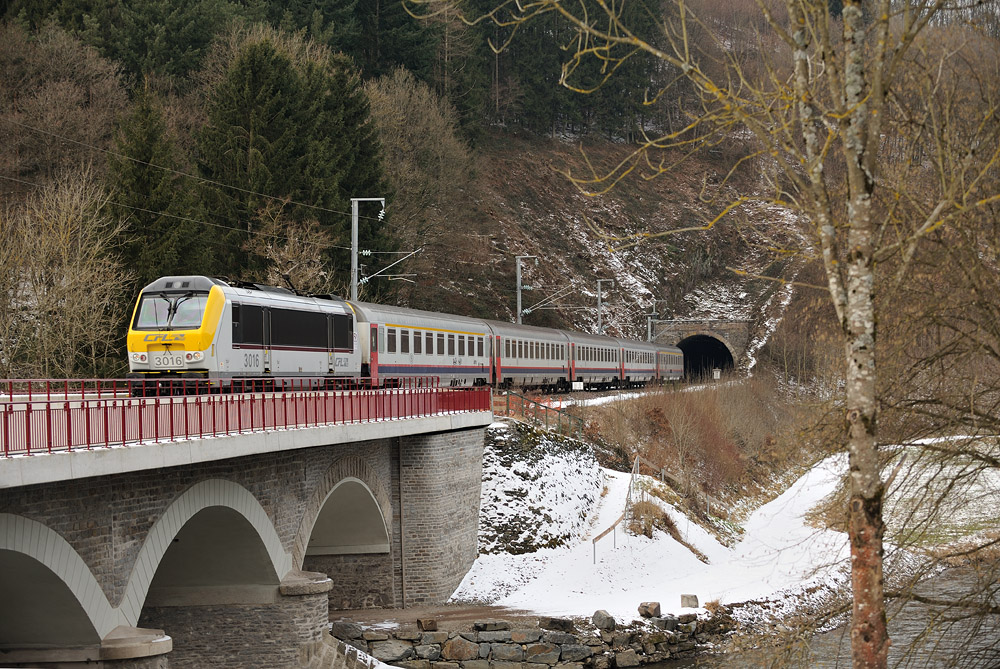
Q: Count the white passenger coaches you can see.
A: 5